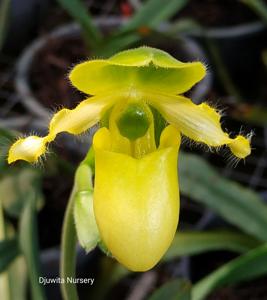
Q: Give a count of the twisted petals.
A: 2